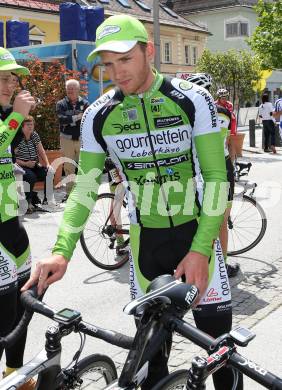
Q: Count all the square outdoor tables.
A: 0